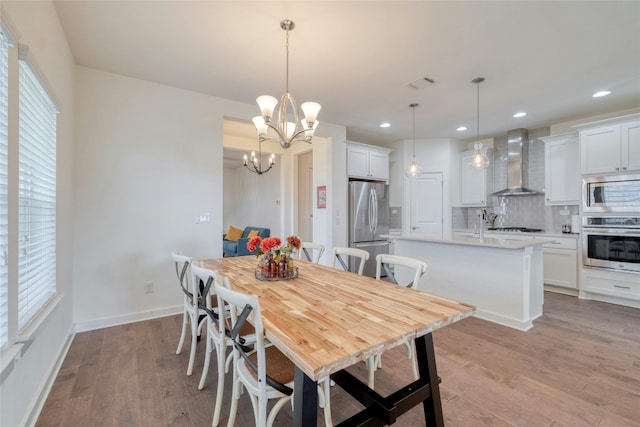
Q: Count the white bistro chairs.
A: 6